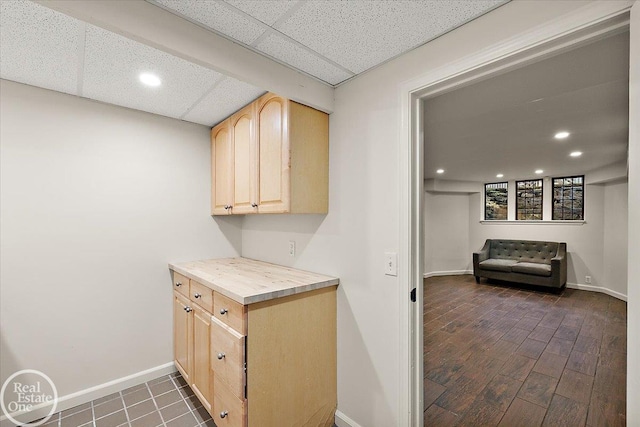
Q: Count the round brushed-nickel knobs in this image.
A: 10